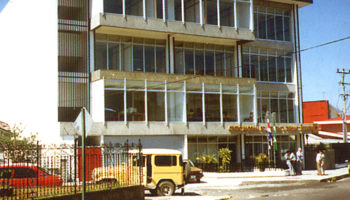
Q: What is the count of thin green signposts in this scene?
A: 1